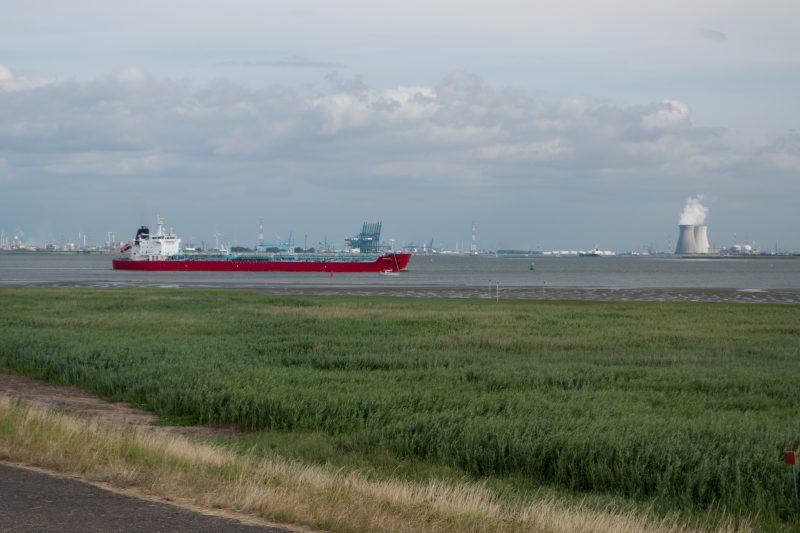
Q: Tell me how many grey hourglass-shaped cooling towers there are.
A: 2